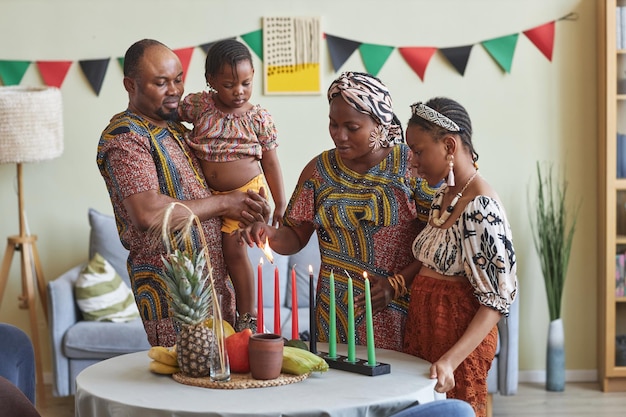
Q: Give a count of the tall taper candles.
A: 7